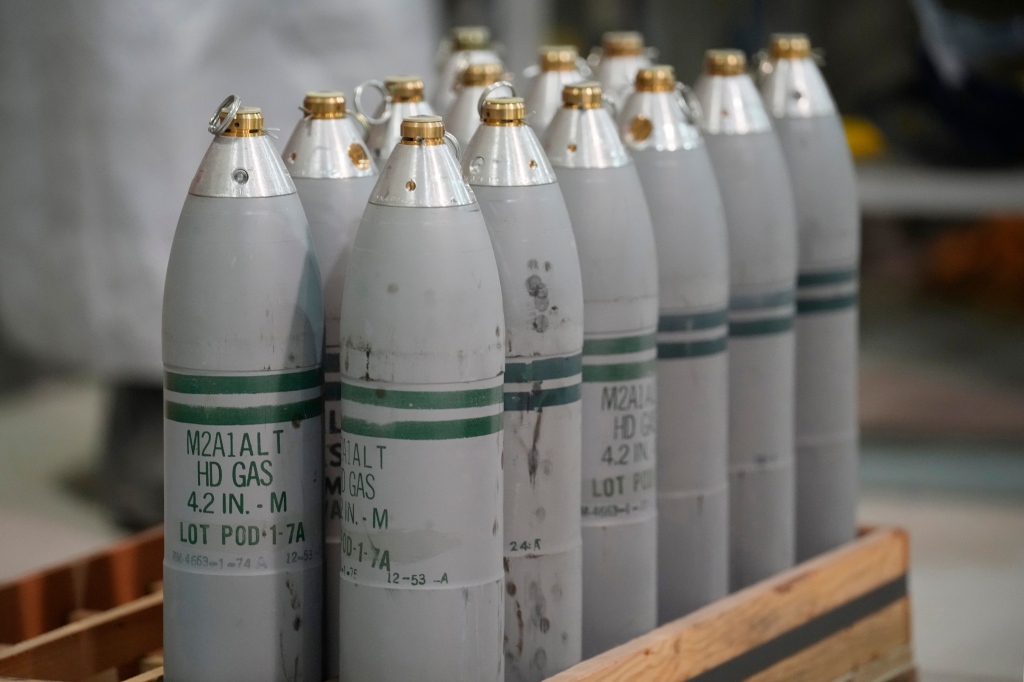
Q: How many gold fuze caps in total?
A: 13